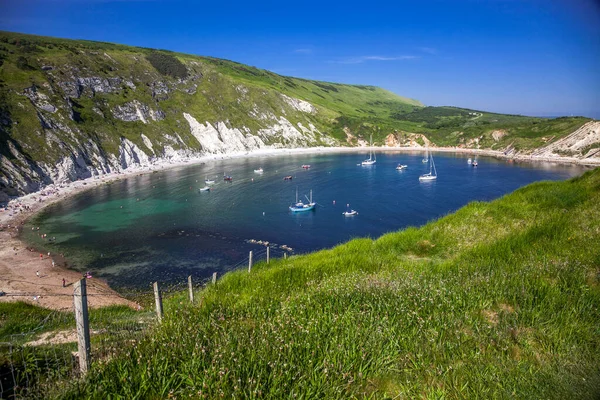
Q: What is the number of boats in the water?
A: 14